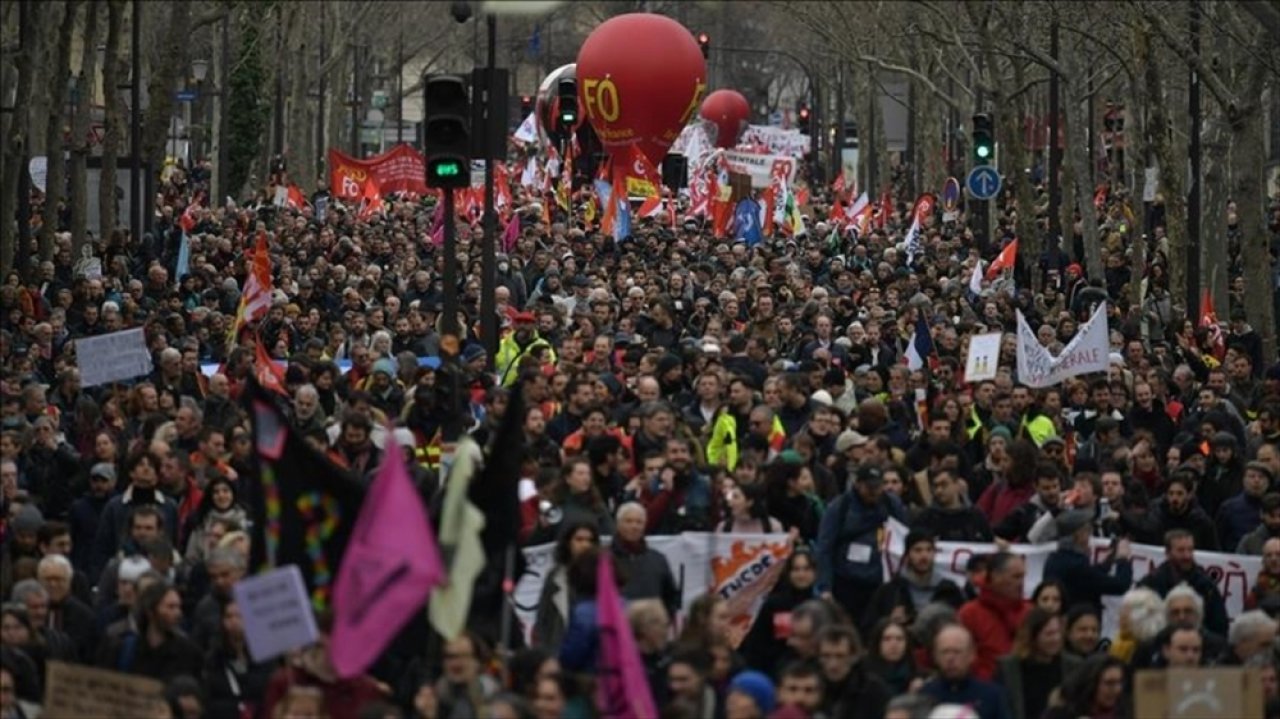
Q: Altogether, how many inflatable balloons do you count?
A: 3